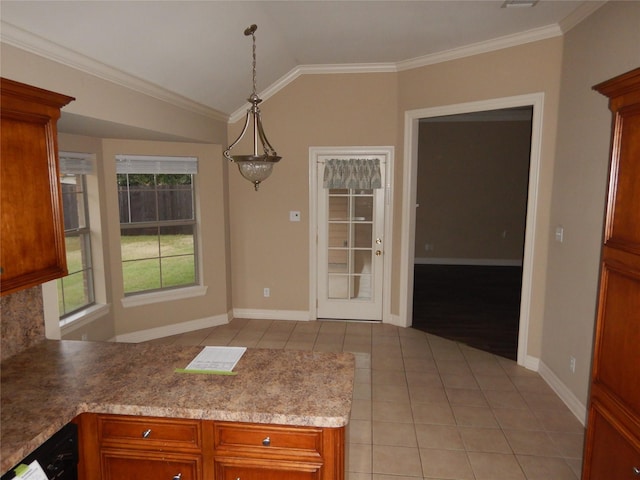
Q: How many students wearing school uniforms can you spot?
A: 0